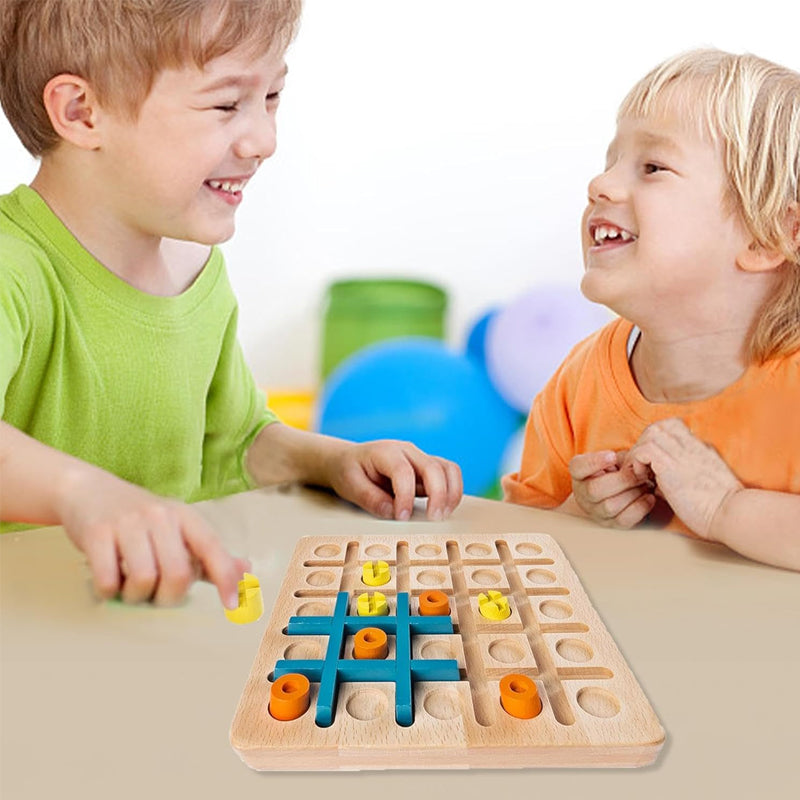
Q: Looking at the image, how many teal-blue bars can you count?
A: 4